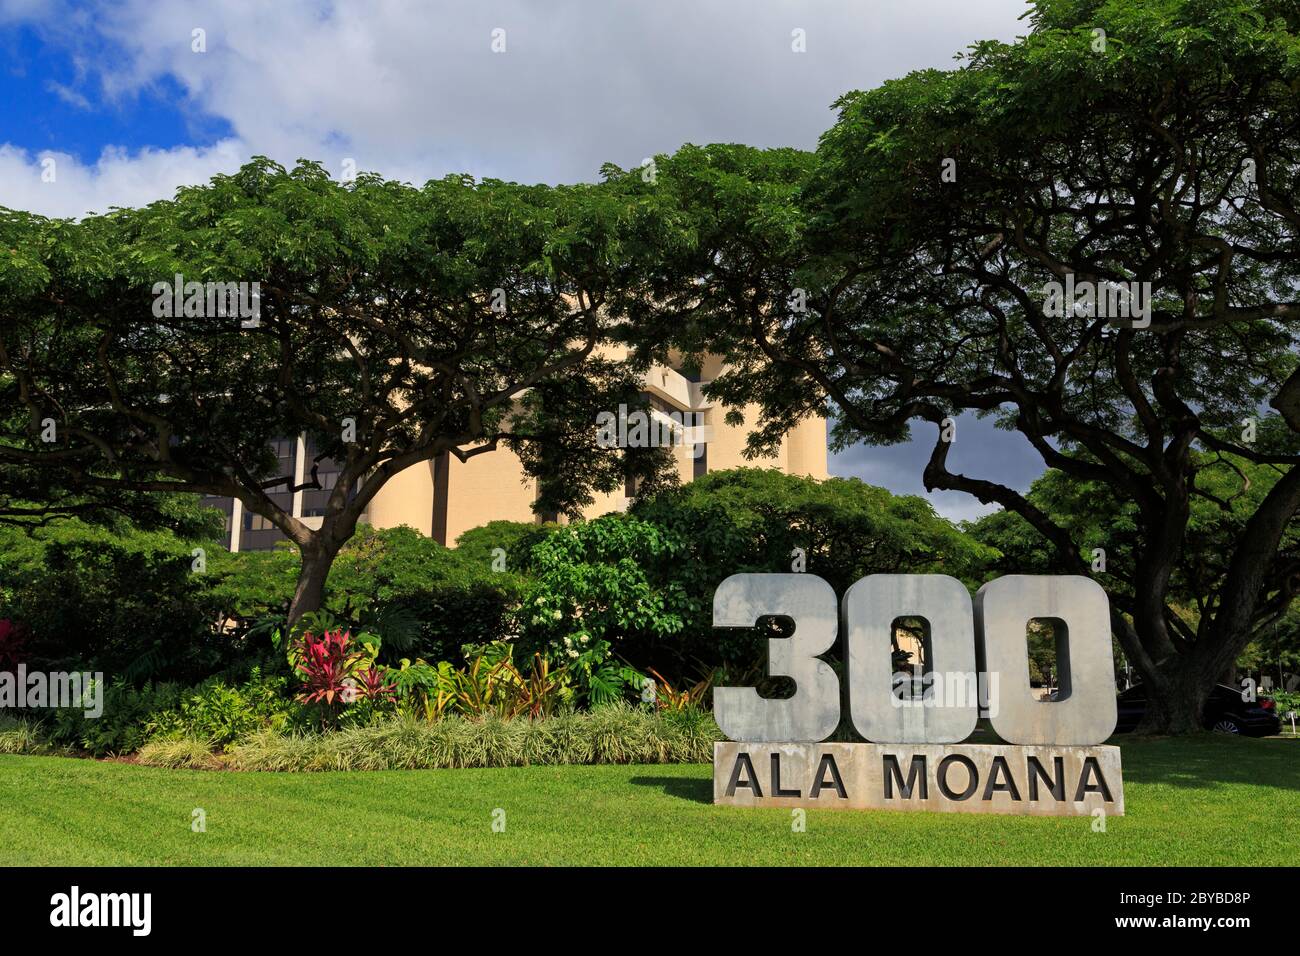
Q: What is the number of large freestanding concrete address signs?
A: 1